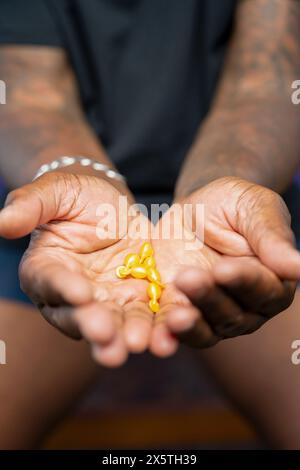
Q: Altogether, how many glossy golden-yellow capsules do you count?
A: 6